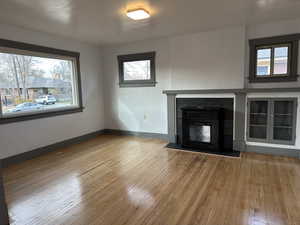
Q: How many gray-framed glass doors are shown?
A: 2